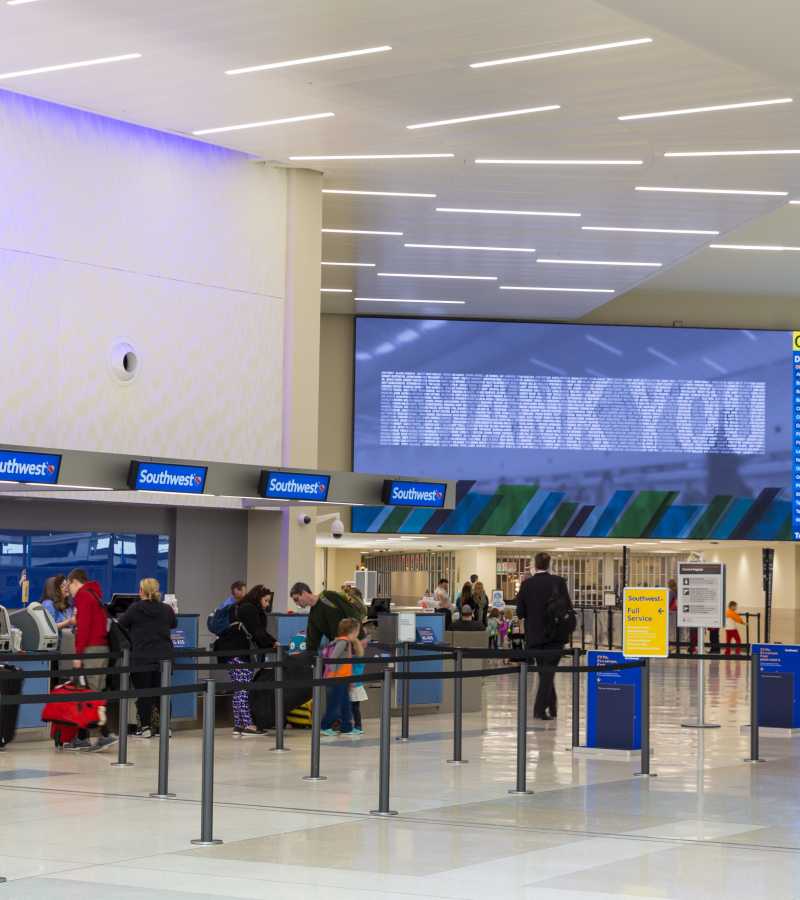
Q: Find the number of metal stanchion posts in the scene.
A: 12